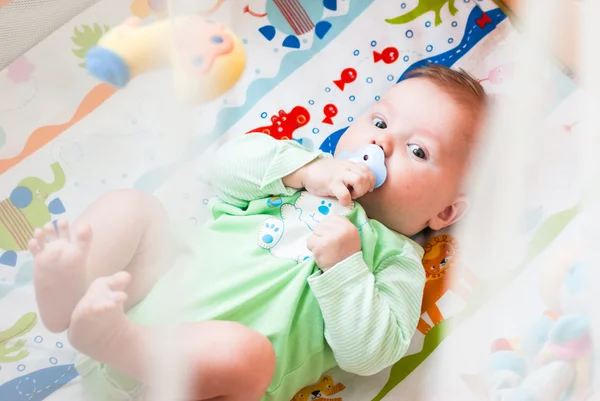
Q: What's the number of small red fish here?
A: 3